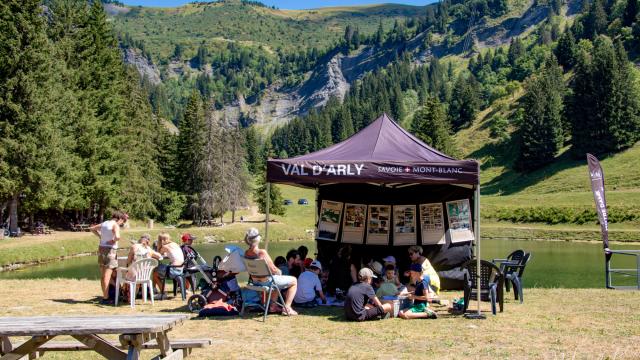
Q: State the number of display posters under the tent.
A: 6